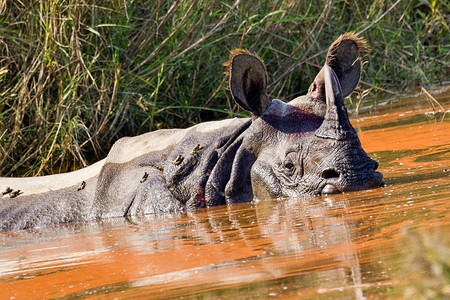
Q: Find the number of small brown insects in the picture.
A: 6